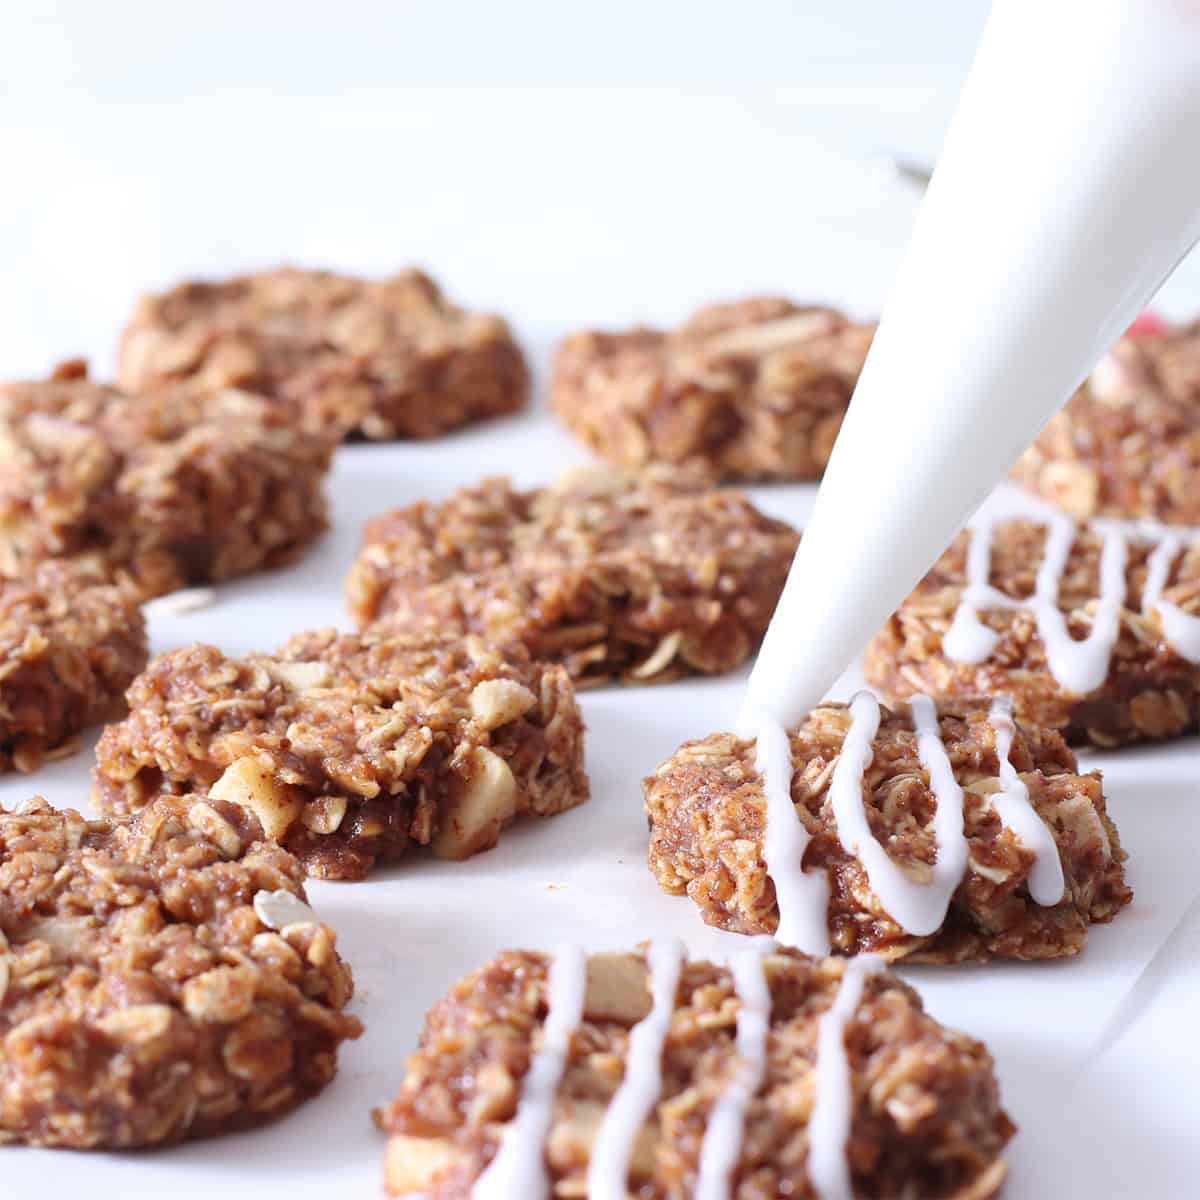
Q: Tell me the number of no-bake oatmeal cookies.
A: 11